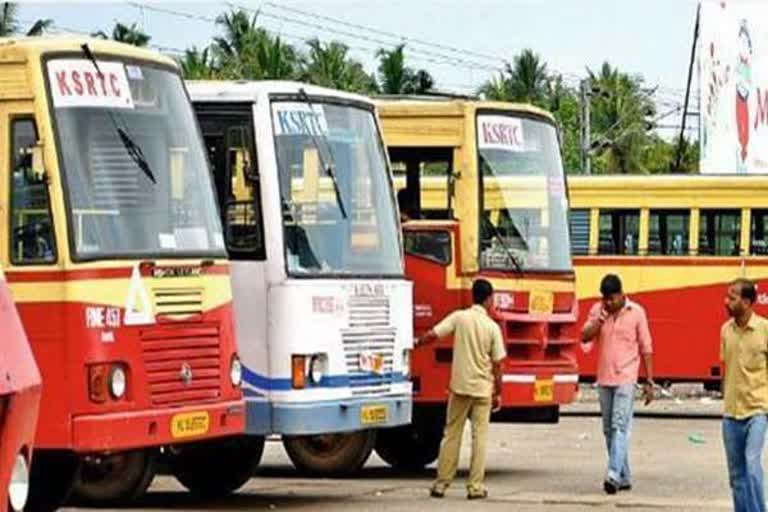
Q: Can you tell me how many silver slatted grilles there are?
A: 1